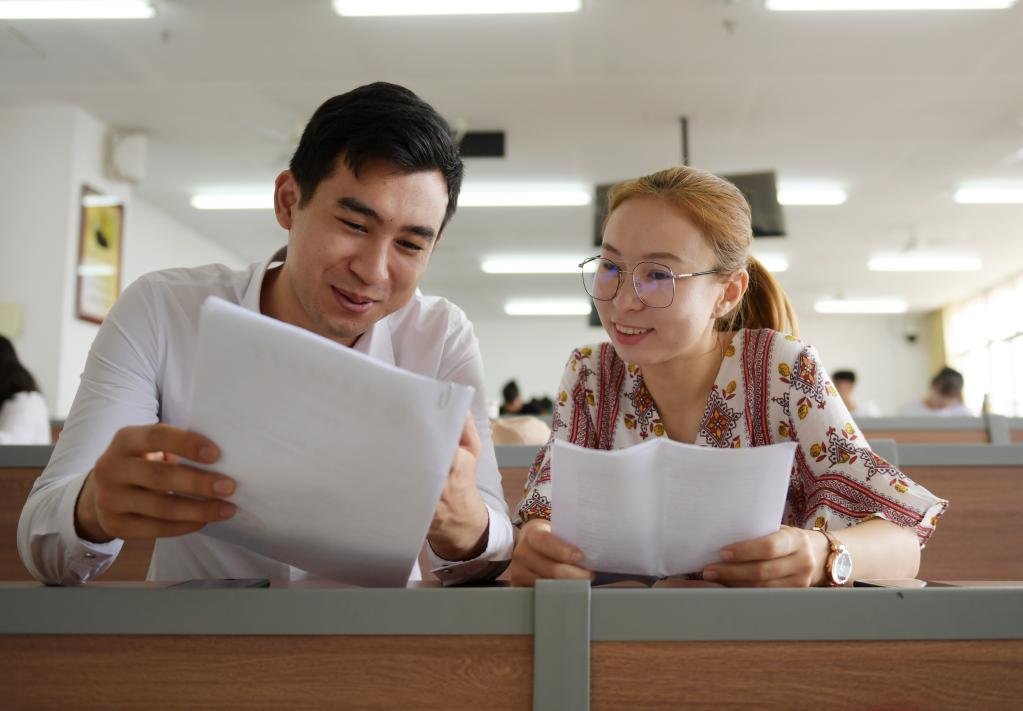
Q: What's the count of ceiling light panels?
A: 12